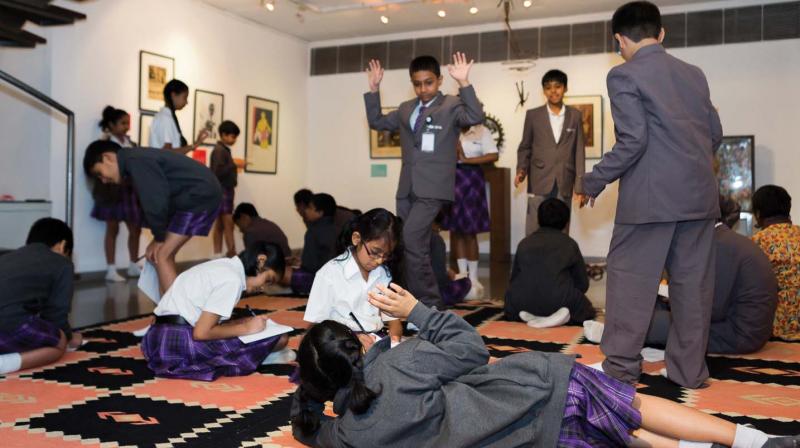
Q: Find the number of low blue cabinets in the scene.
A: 0